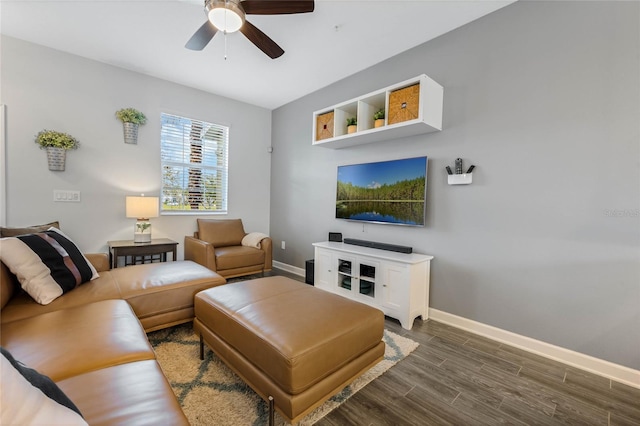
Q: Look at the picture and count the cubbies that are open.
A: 2